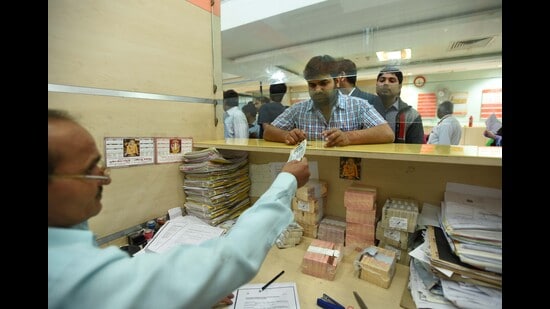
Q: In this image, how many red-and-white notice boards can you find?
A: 2